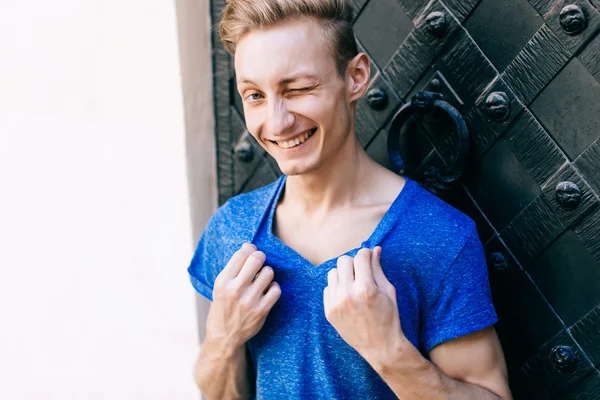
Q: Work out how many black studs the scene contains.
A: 8